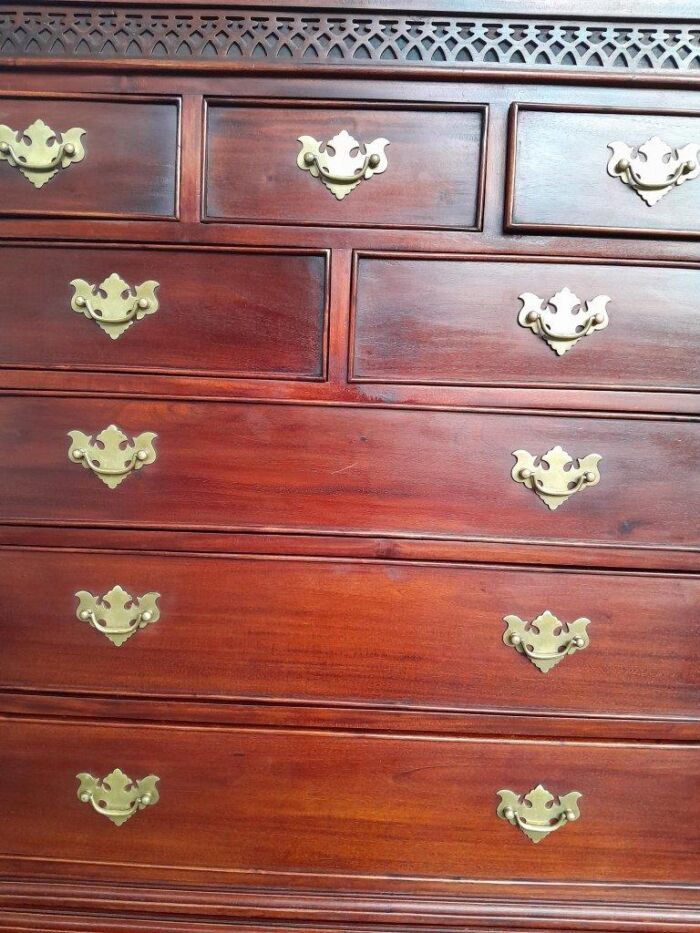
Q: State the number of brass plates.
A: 11